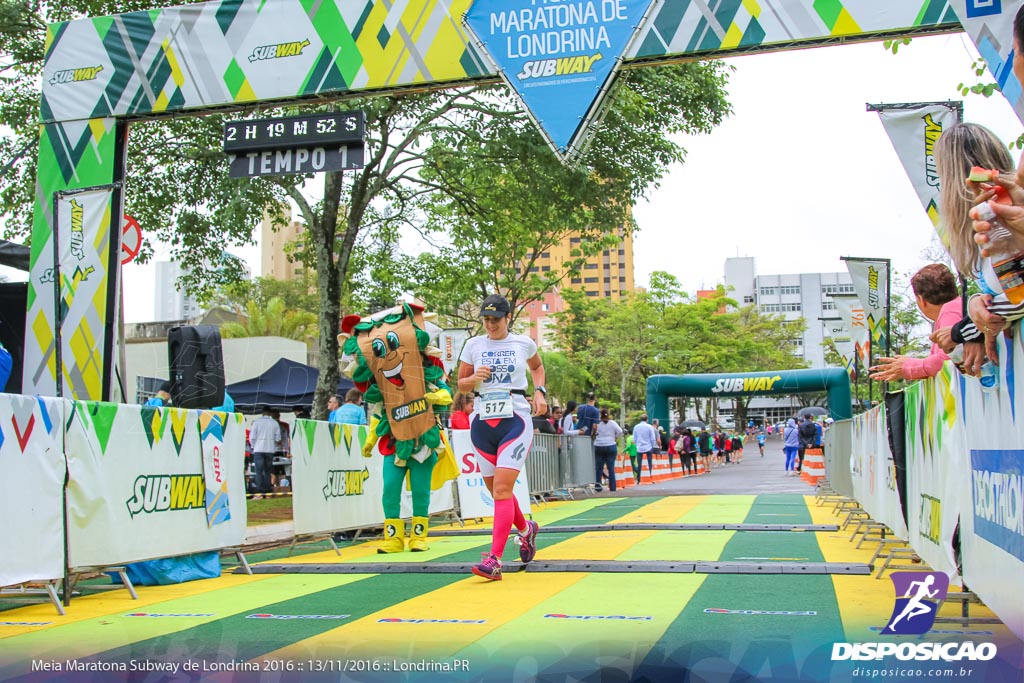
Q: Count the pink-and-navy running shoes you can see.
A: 2